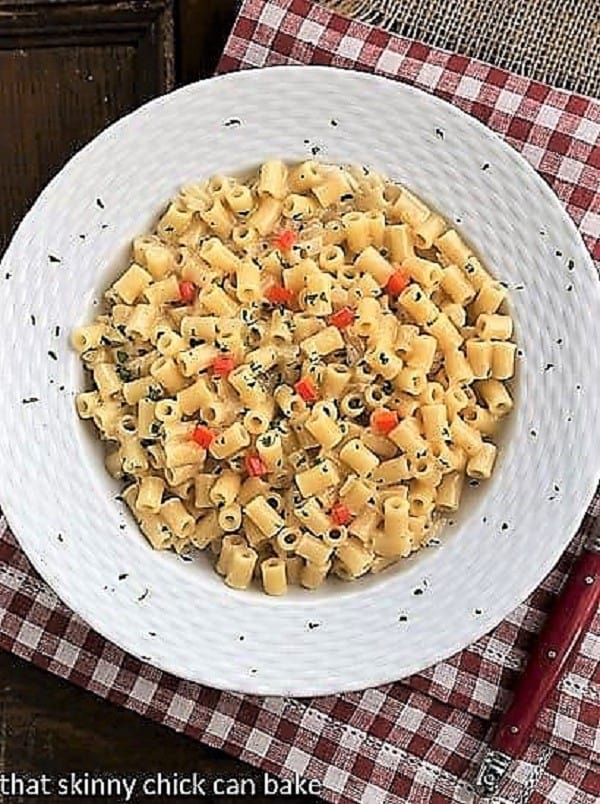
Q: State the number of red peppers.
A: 11